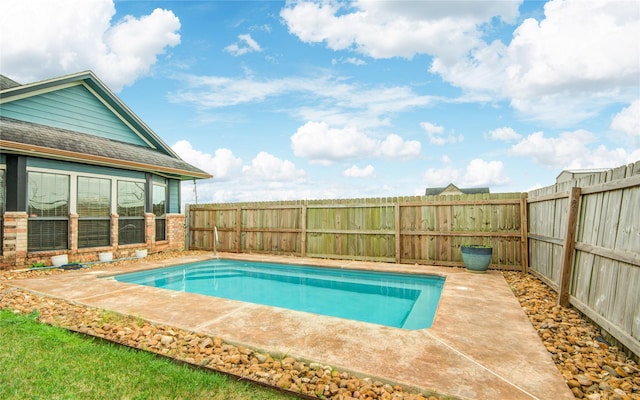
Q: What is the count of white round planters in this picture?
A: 3